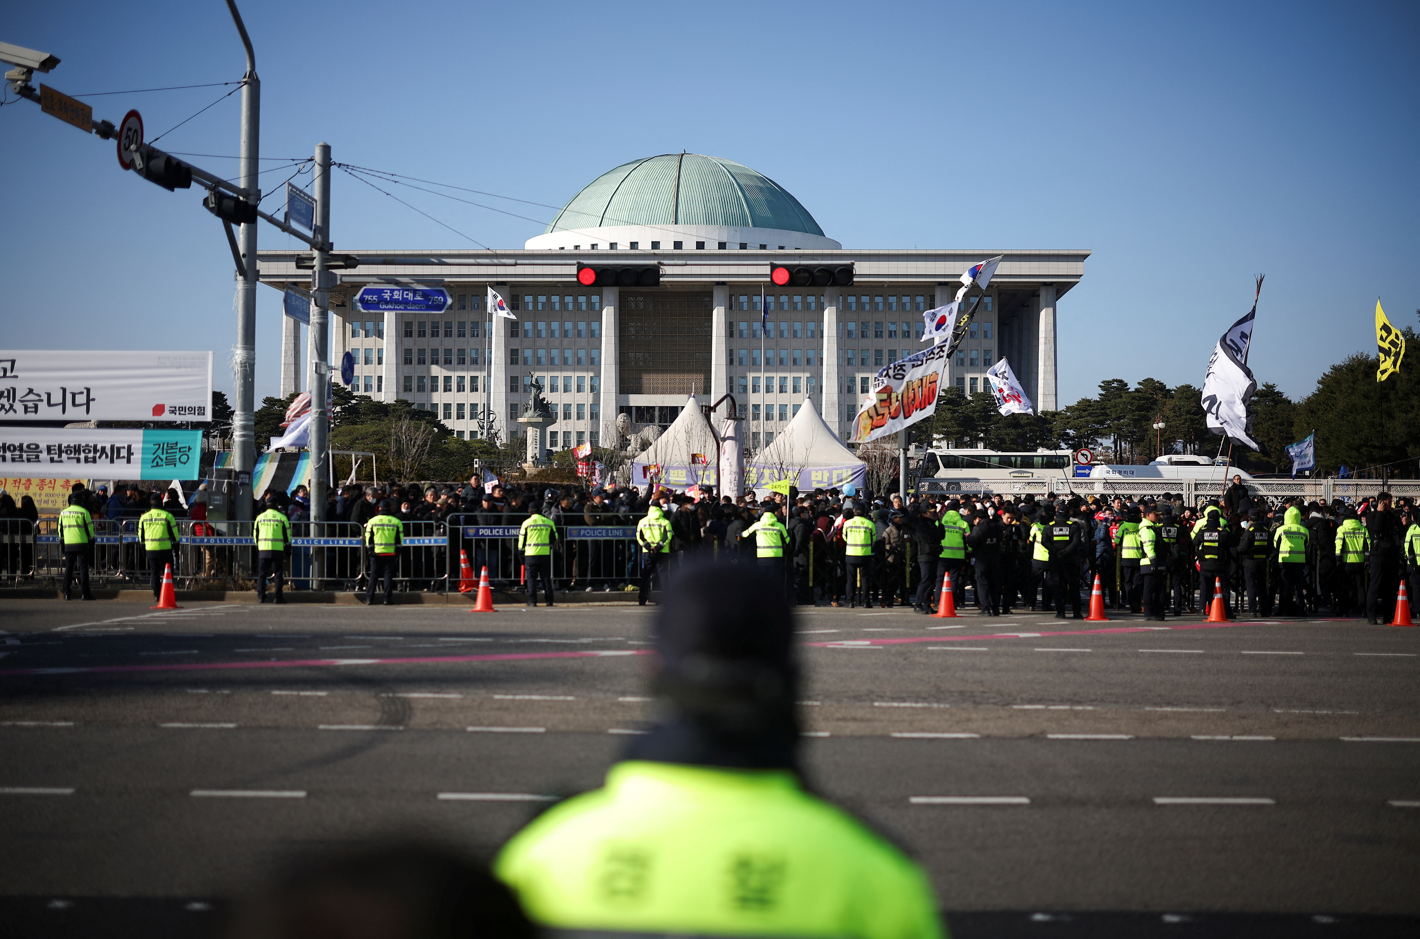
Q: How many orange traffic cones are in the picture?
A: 7